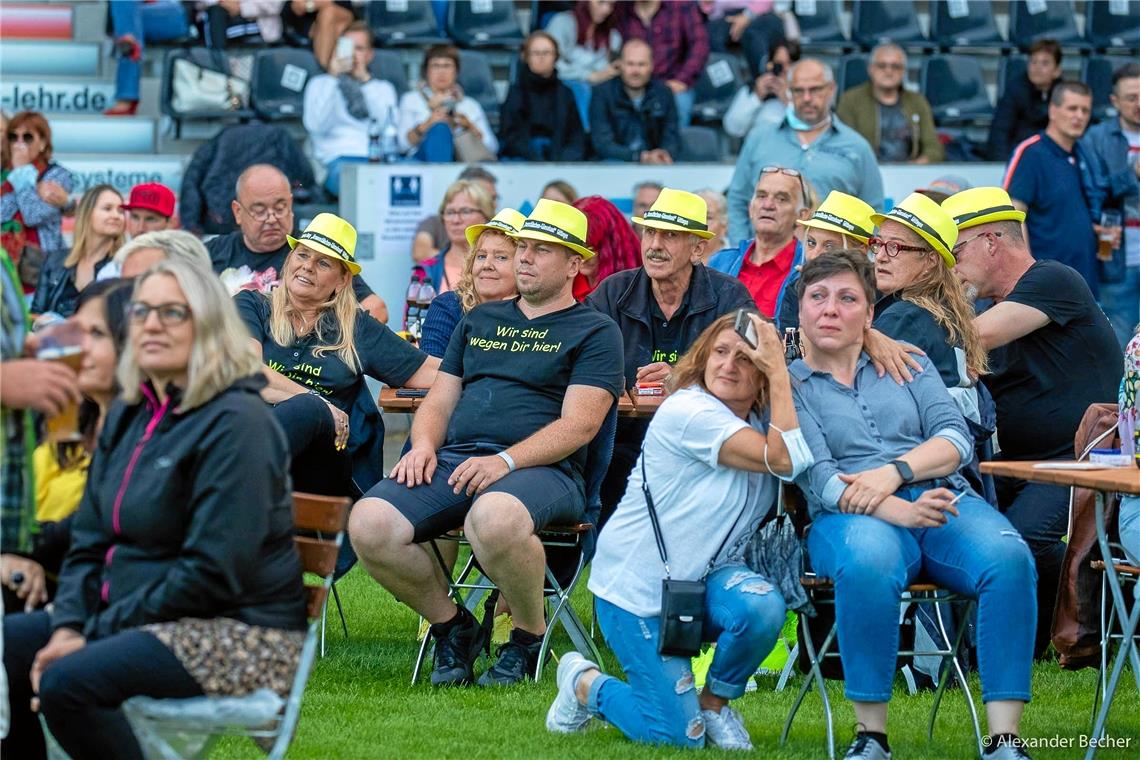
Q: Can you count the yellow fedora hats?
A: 7